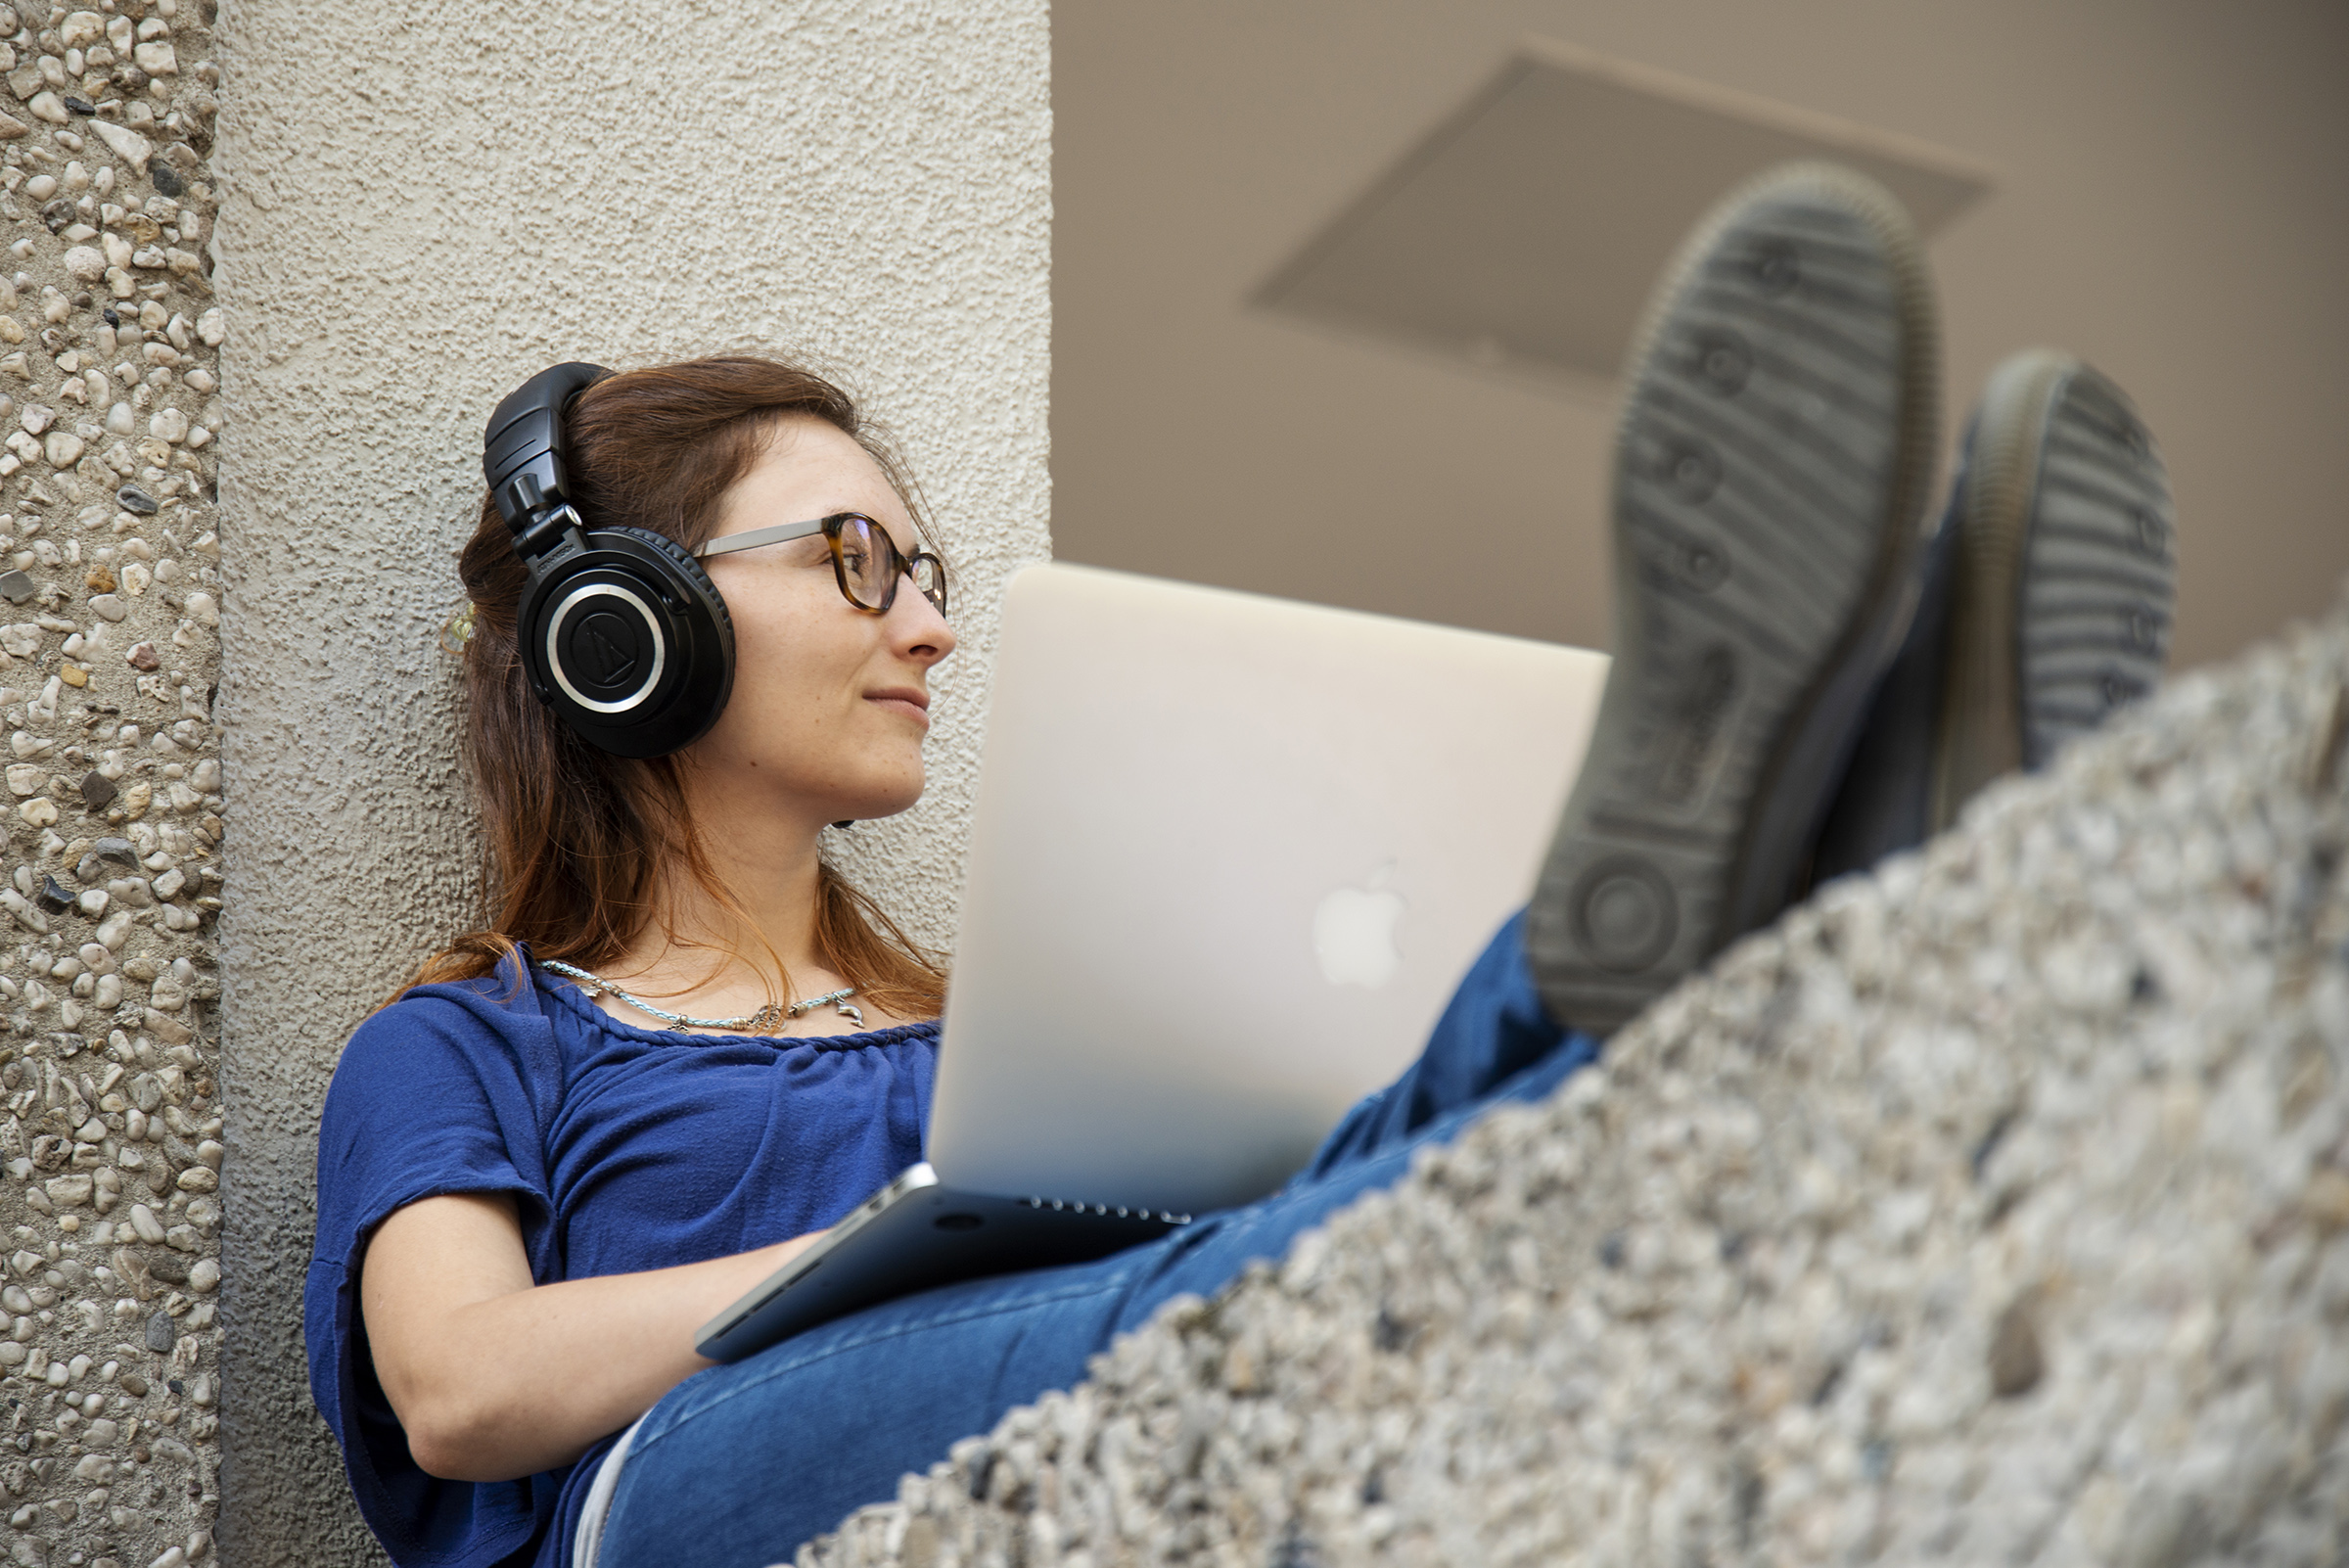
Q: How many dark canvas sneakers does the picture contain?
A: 2